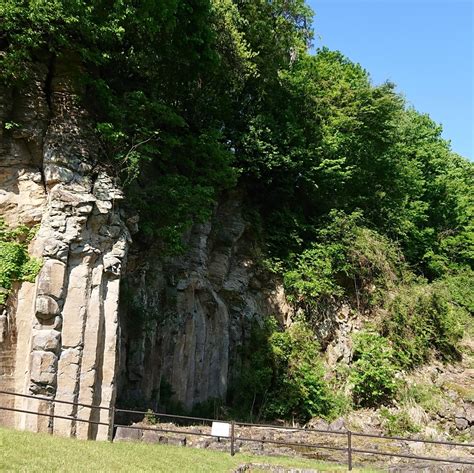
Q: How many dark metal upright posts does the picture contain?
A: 3